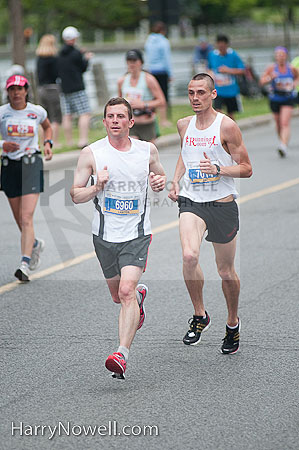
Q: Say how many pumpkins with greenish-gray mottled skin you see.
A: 0